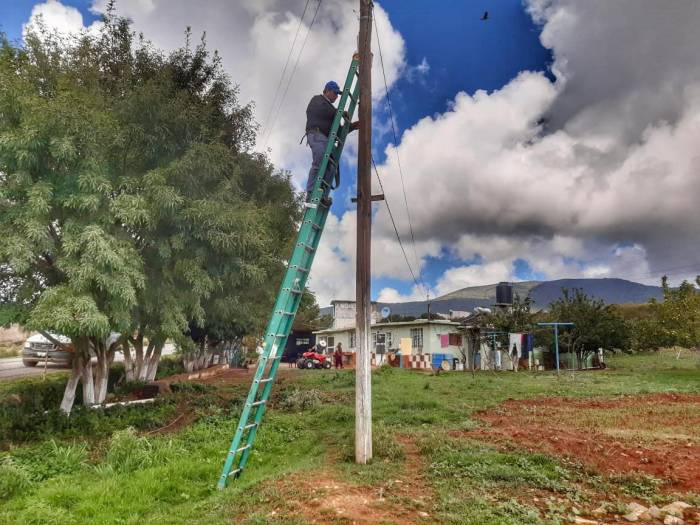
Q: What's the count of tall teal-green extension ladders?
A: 1